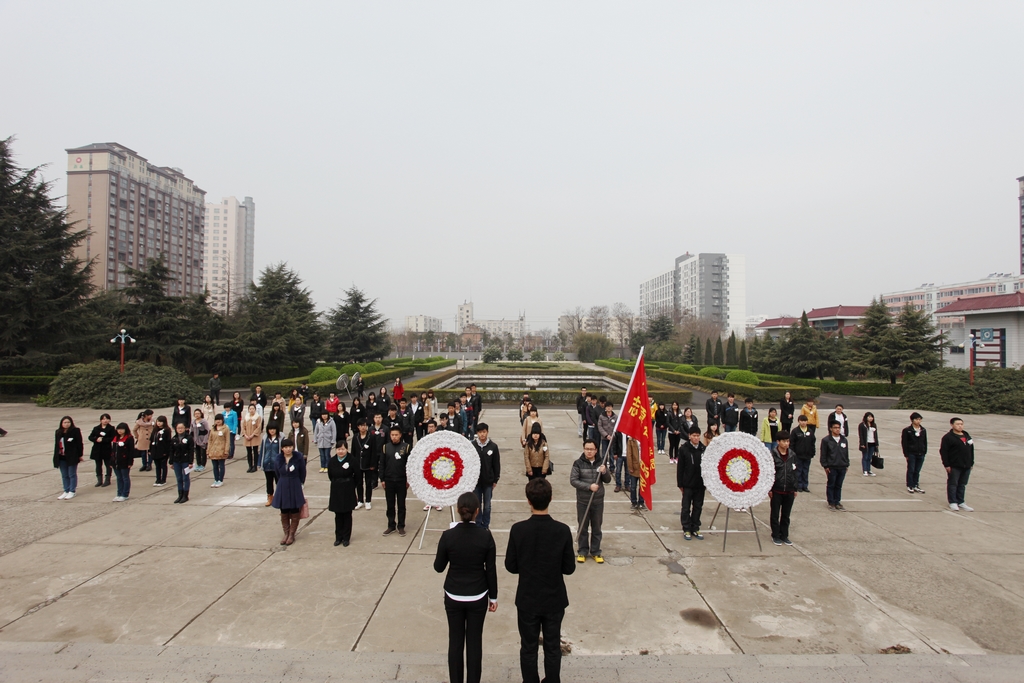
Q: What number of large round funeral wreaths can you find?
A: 2